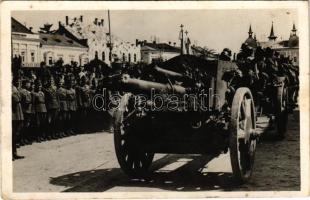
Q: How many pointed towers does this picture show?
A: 3